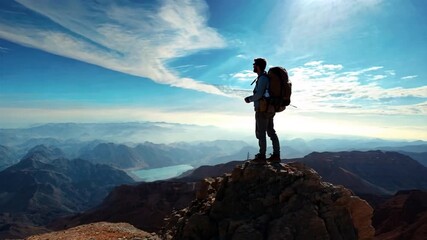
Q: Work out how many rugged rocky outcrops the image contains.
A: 1